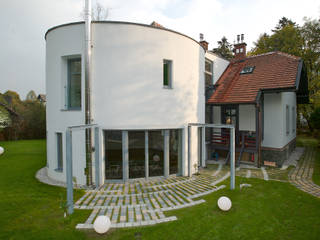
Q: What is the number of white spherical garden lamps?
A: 3